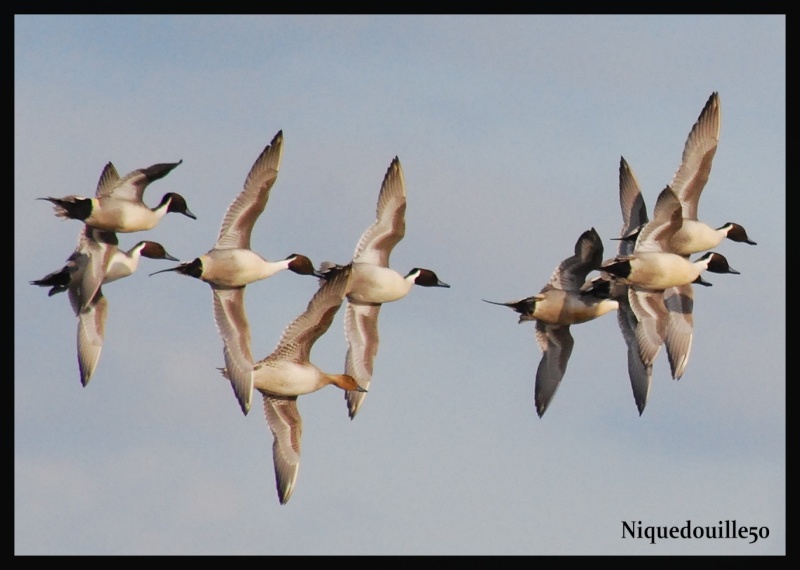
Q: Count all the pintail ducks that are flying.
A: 9